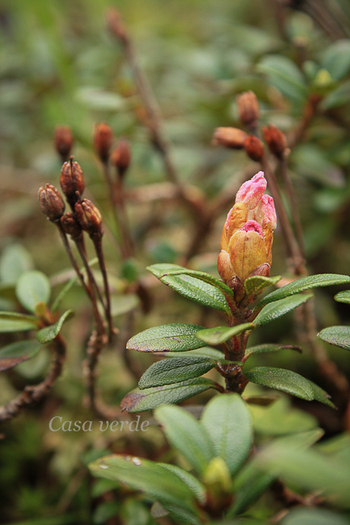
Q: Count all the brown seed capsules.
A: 11